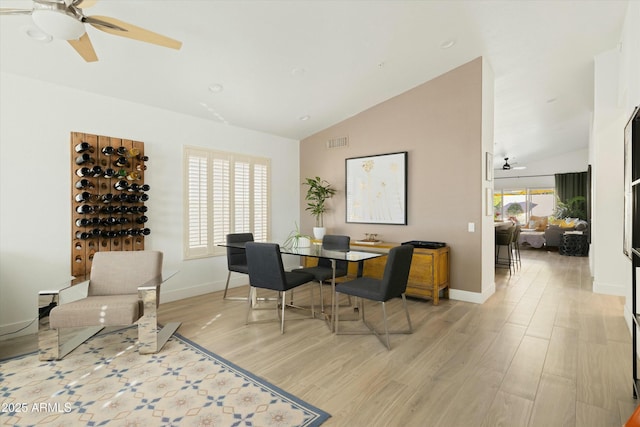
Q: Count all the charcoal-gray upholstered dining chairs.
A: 4